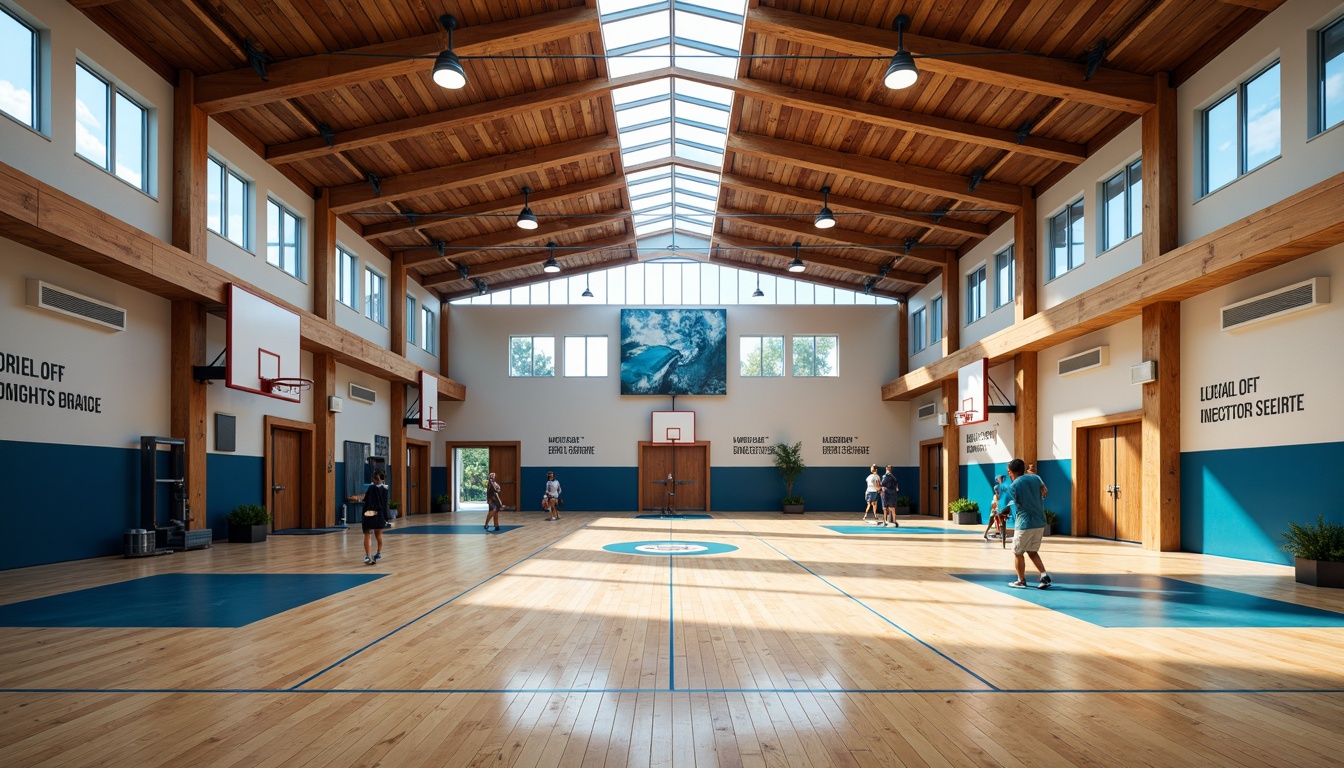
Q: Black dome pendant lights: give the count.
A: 8